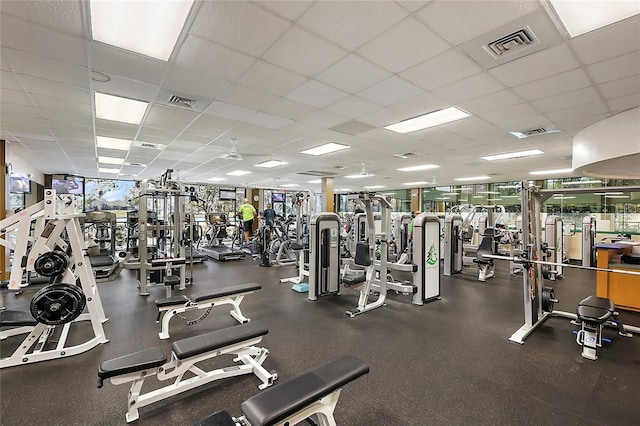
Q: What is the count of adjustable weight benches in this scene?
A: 4